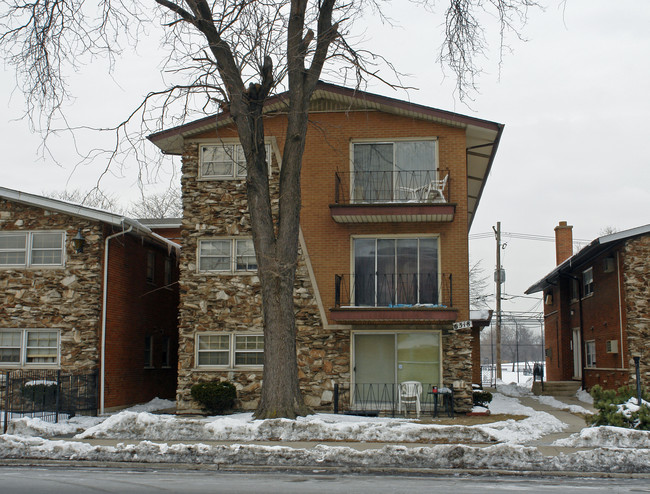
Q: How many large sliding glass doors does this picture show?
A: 3